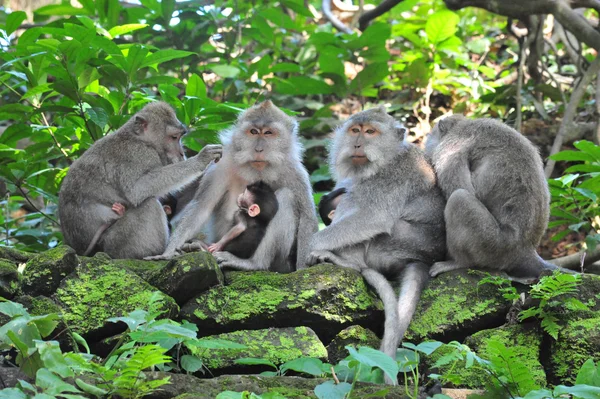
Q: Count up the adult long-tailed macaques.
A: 4